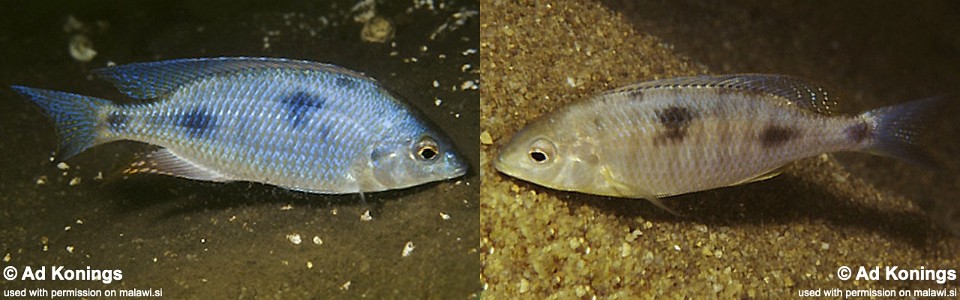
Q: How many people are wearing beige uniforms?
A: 0